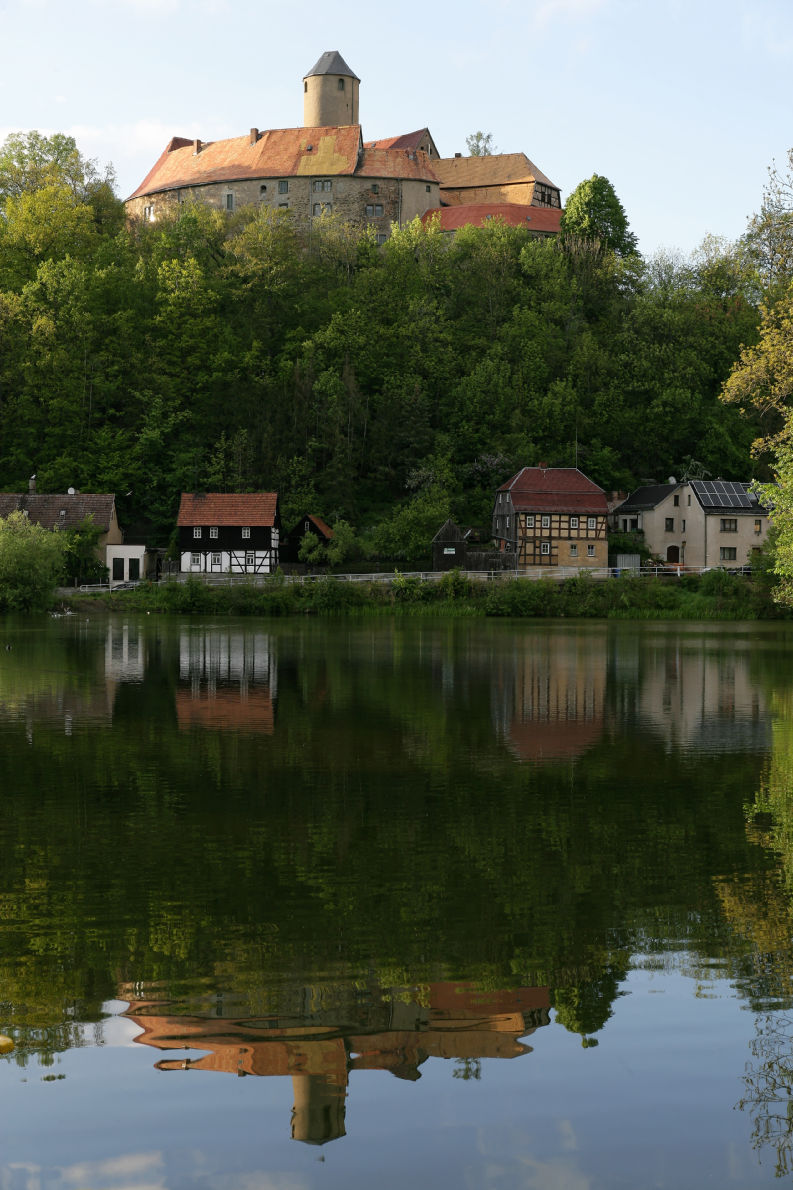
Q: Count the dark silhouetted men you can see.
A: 0